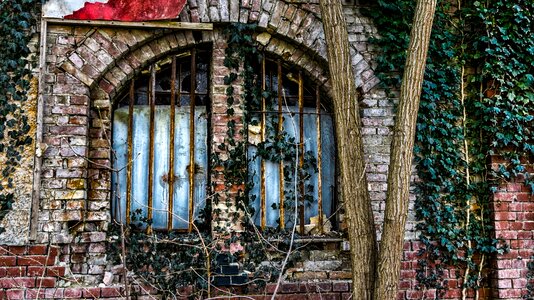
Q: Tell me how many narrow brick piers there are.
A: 1